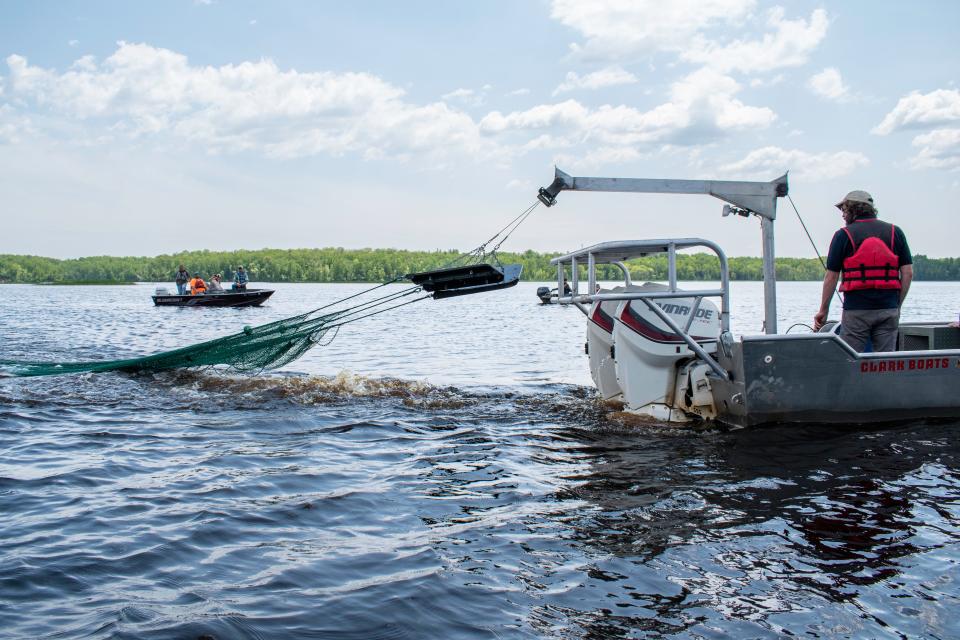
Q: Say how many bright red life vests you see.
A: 1